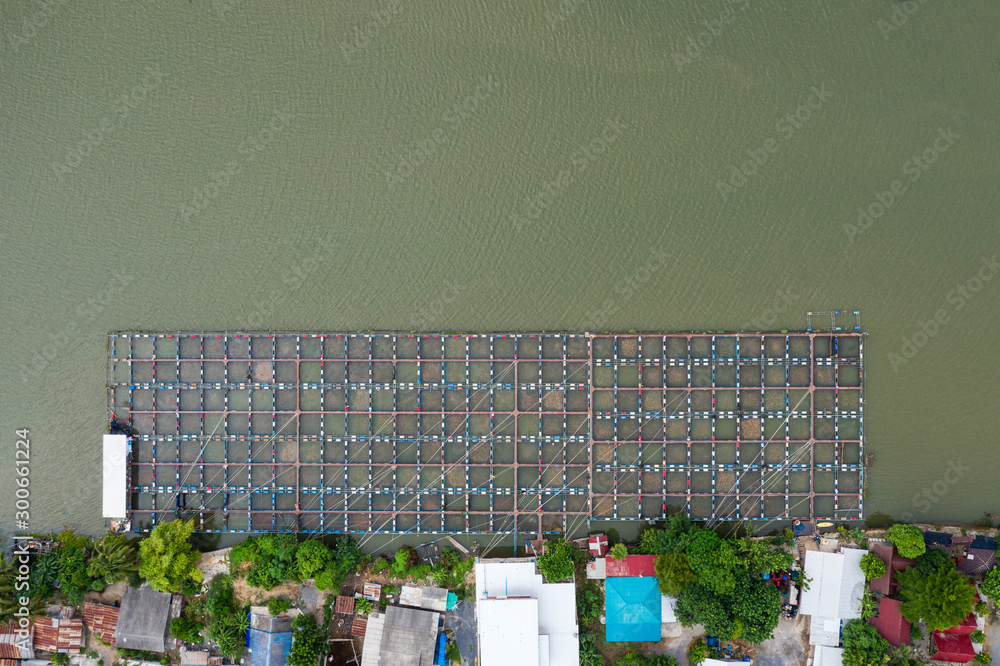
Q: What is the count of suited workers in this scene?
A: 0